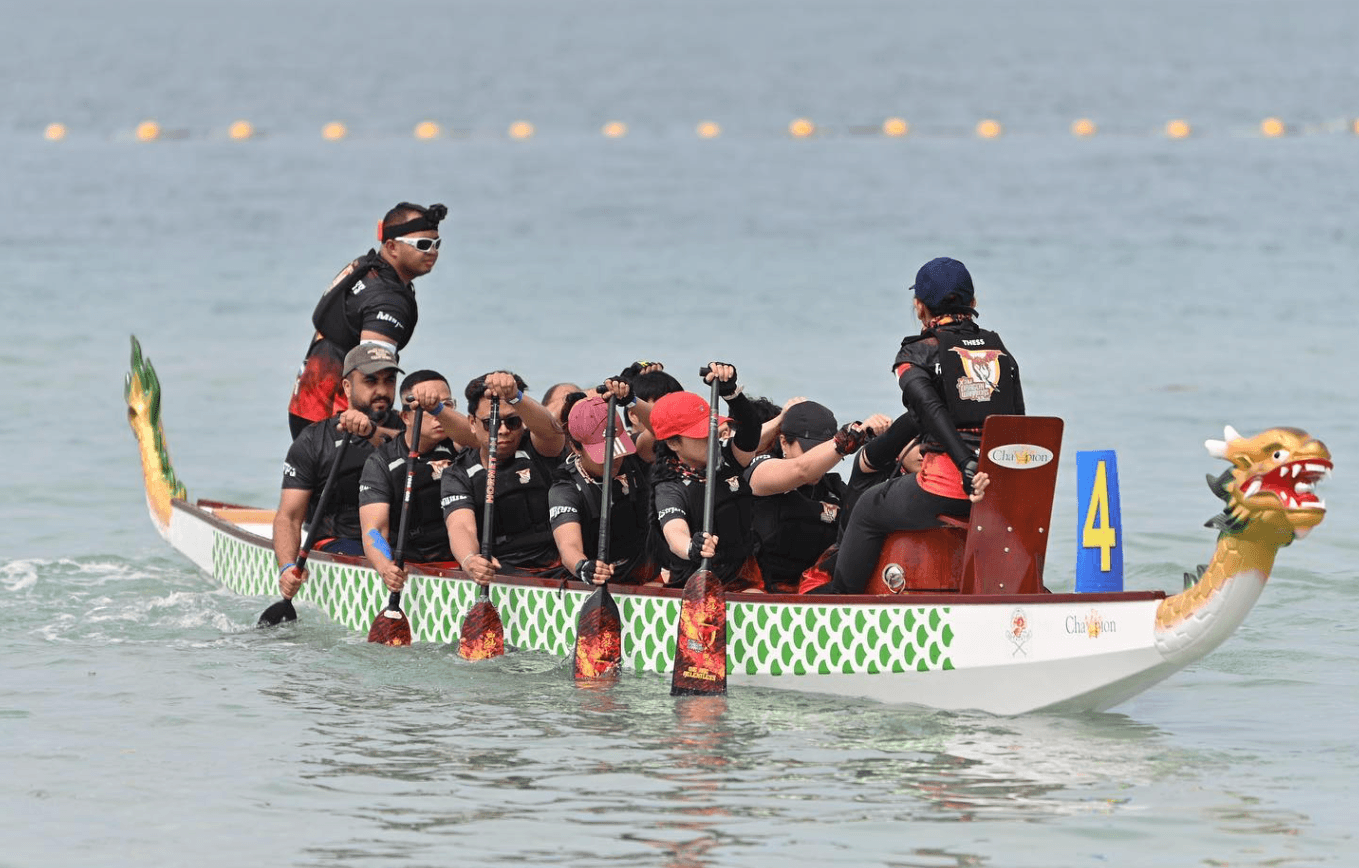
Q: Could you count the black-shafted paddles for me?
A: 5